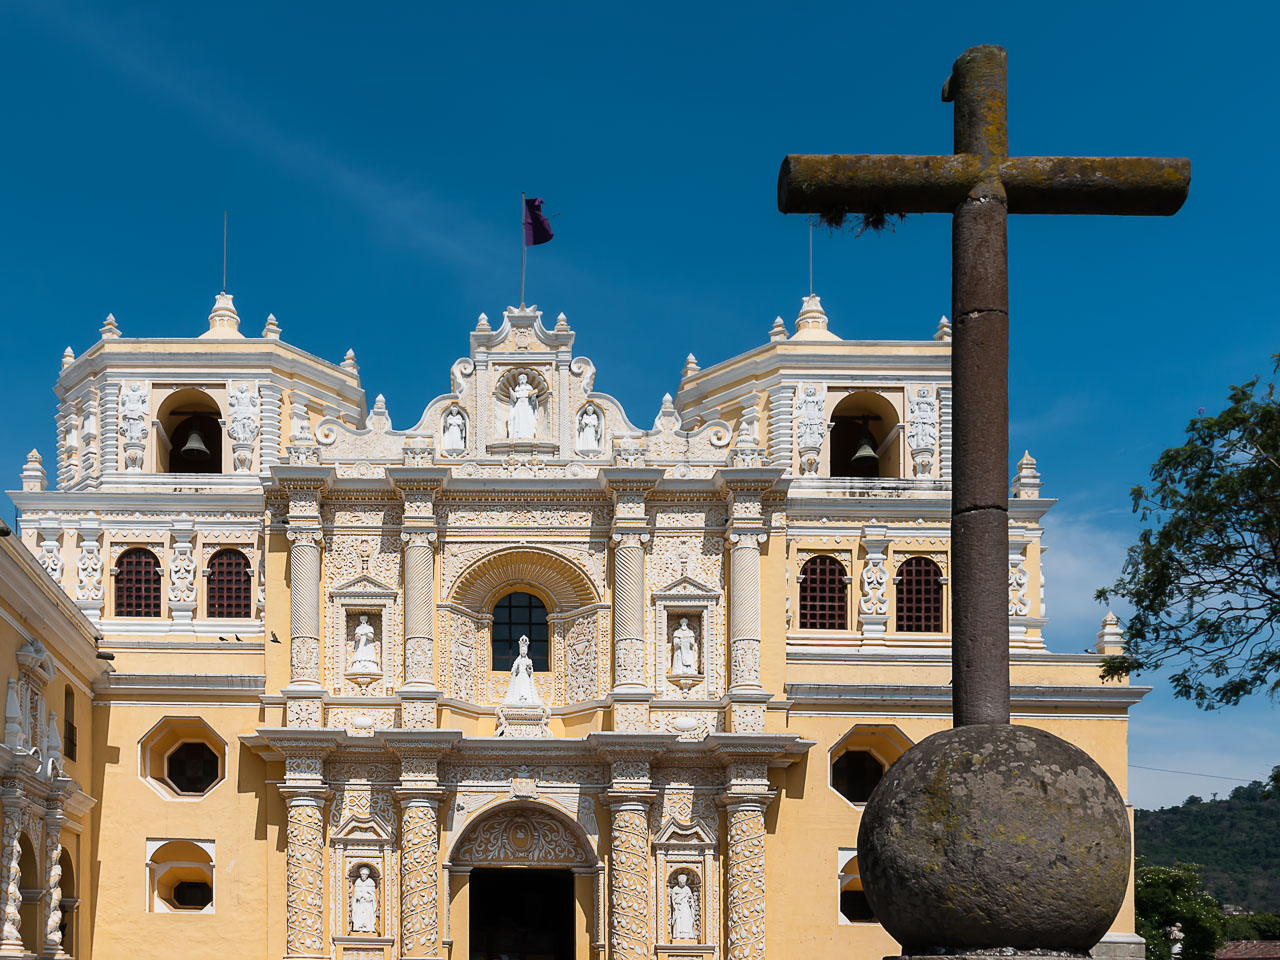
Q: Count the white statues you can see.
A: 8